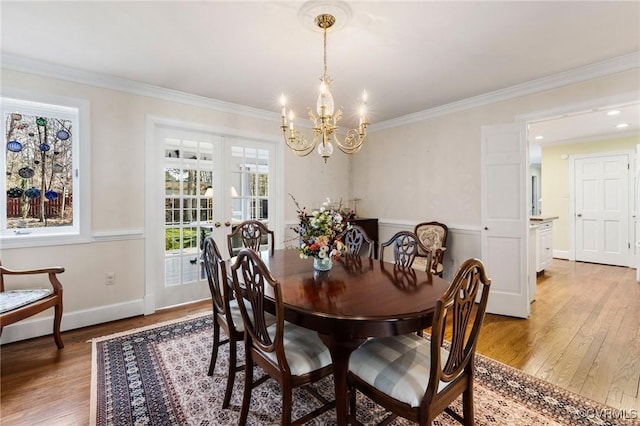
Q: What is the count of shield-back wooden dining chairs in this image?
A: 6